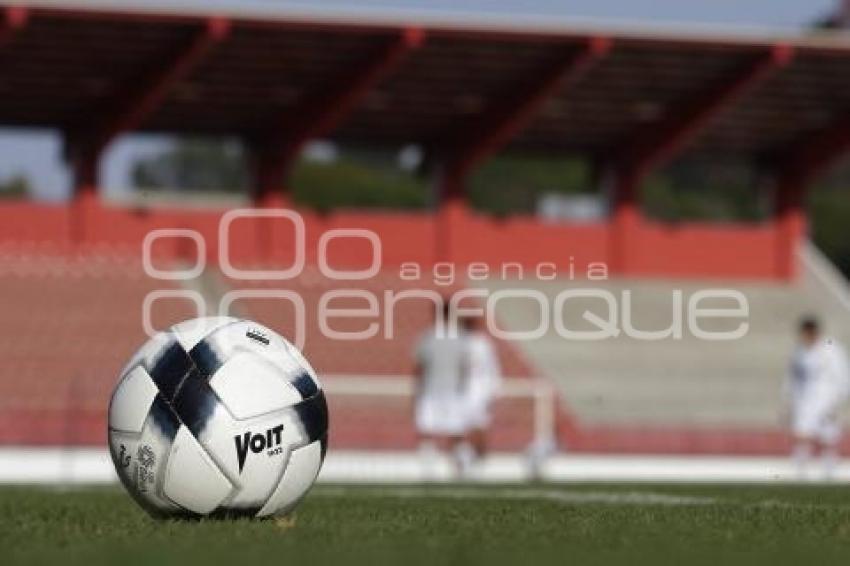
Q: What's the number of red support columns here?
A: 5